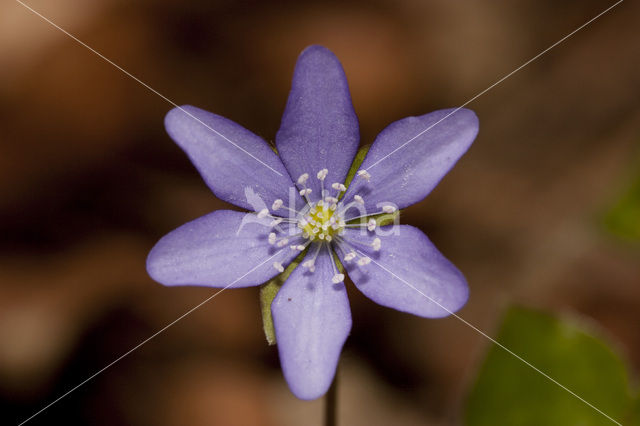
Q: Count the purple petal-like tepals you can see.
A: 6